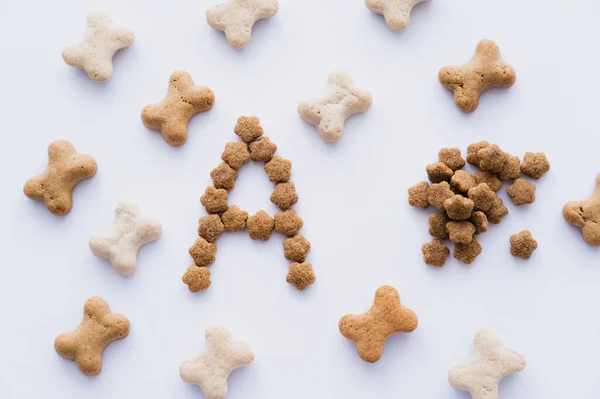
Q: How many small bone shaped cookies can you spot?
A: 13